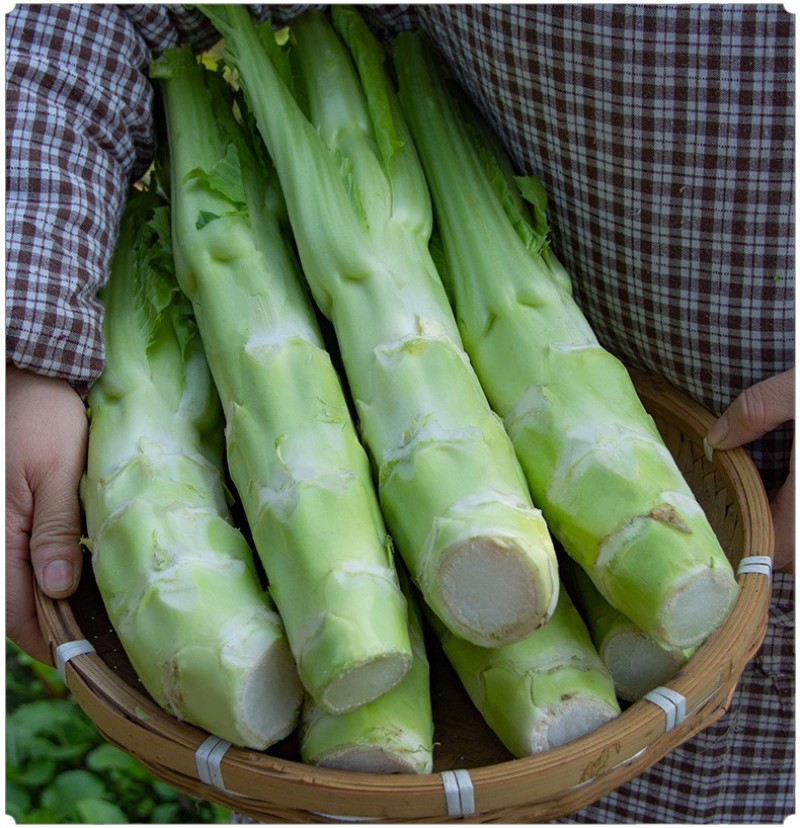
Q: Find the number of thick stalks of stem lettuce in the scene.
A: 7